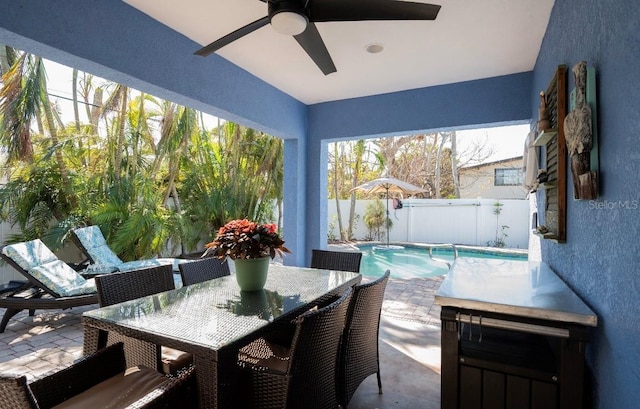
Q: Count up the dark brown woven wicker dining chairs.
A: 6